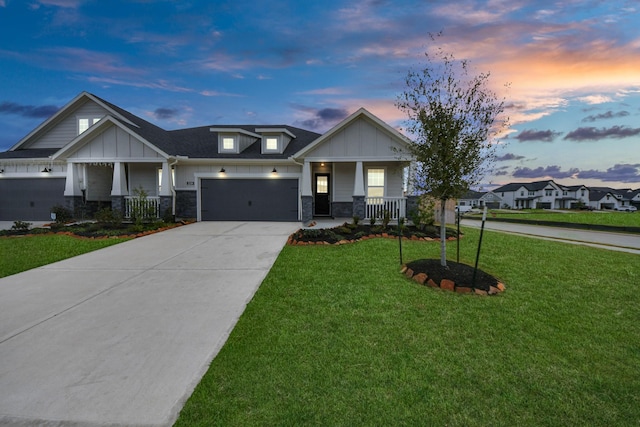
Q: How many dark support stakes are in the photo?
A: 3